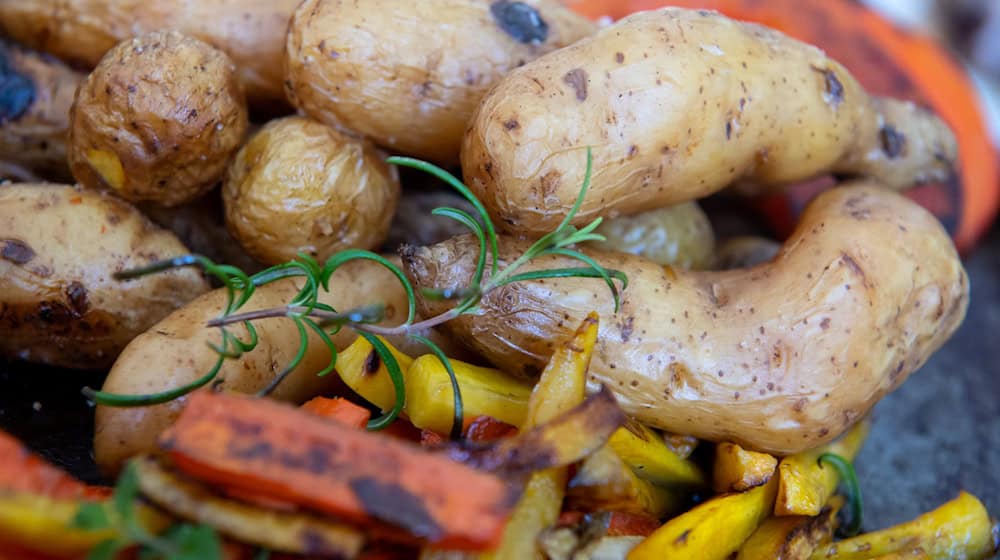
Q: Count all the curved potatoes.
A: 1